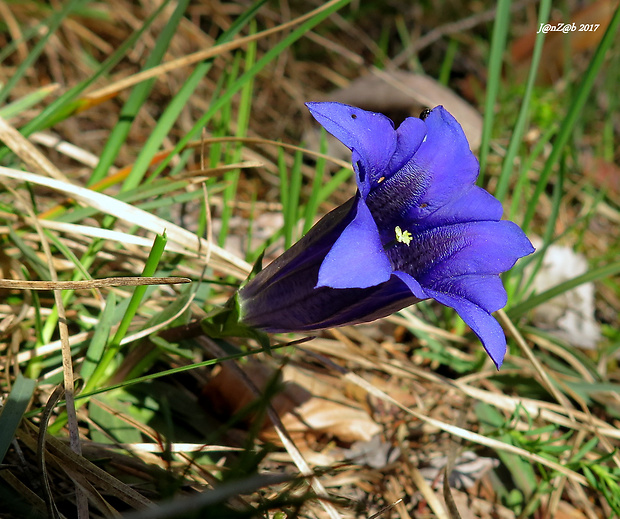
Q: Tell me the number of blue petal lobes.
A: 5